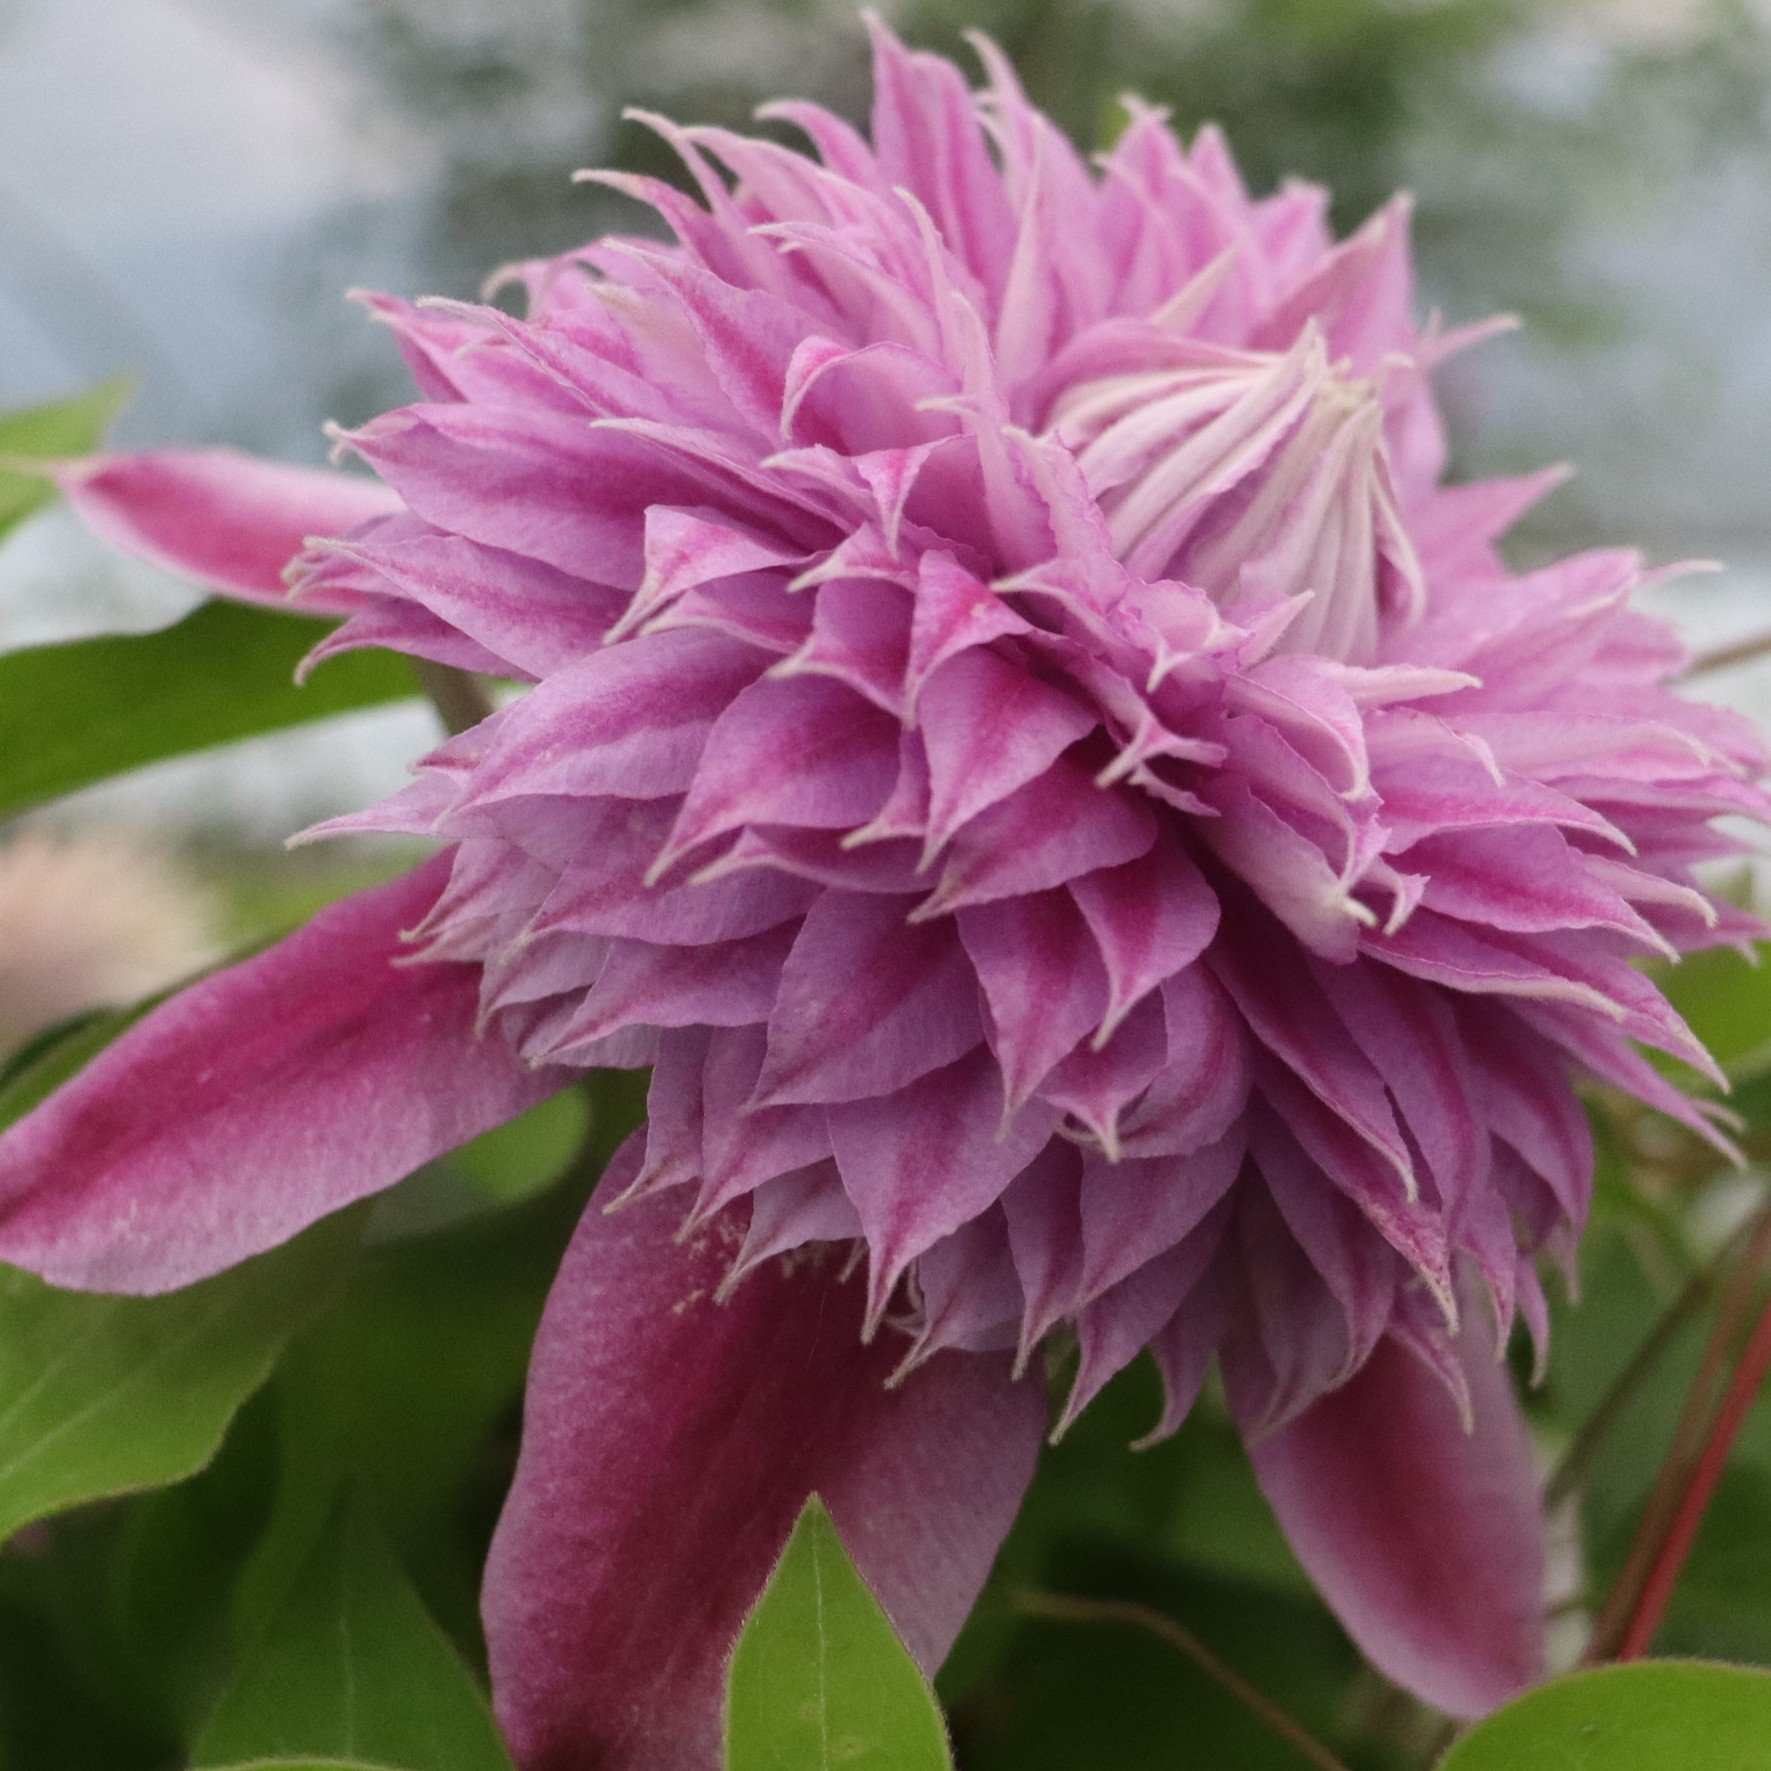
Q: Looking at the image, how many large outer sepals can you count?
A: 4